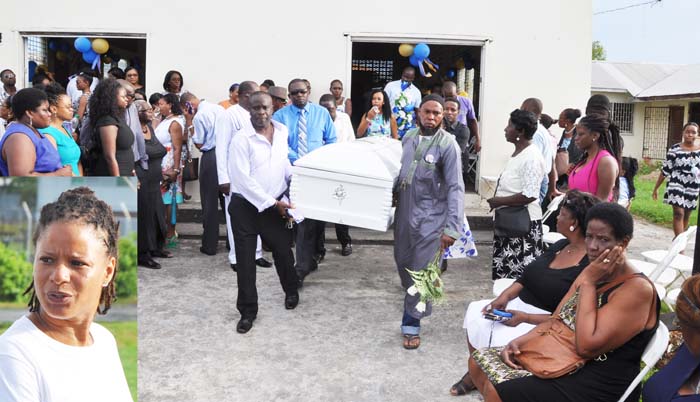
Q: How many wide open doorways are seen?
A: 2